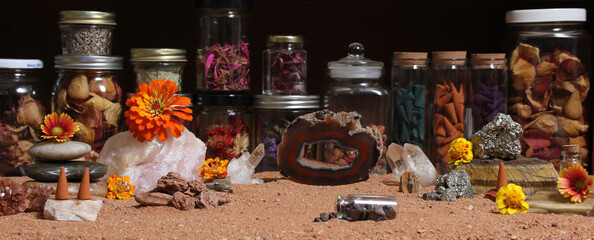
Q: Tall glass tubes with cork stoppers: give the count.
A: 3